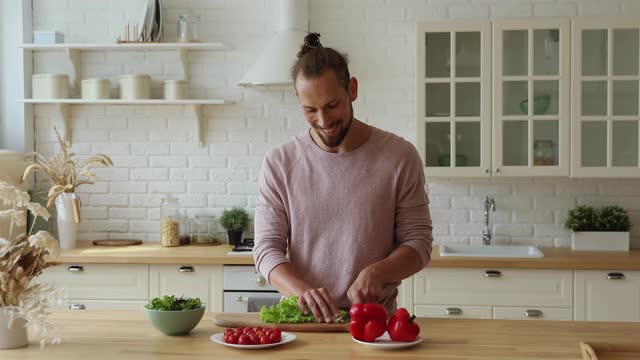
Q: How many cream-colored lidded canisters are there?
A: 4